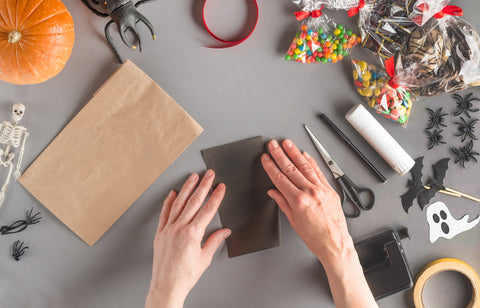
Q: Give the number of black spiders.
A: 5